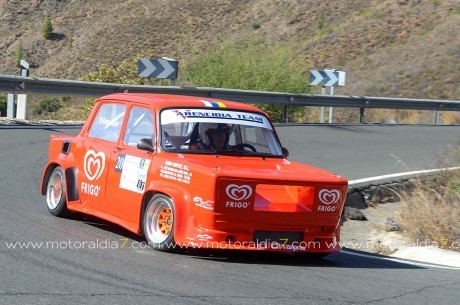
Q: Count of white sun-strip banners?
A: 1